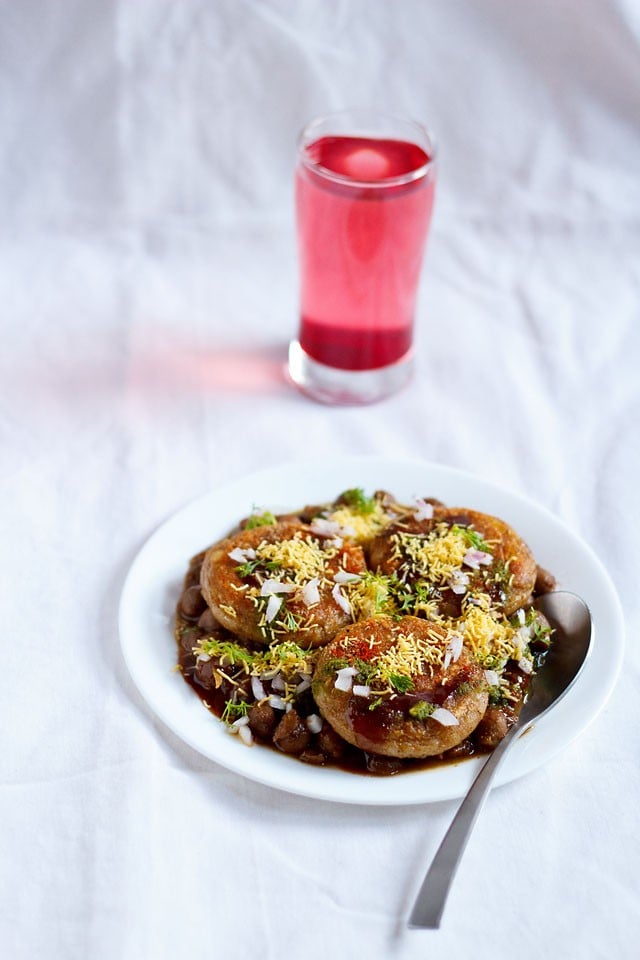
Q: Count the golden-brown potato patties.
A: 3